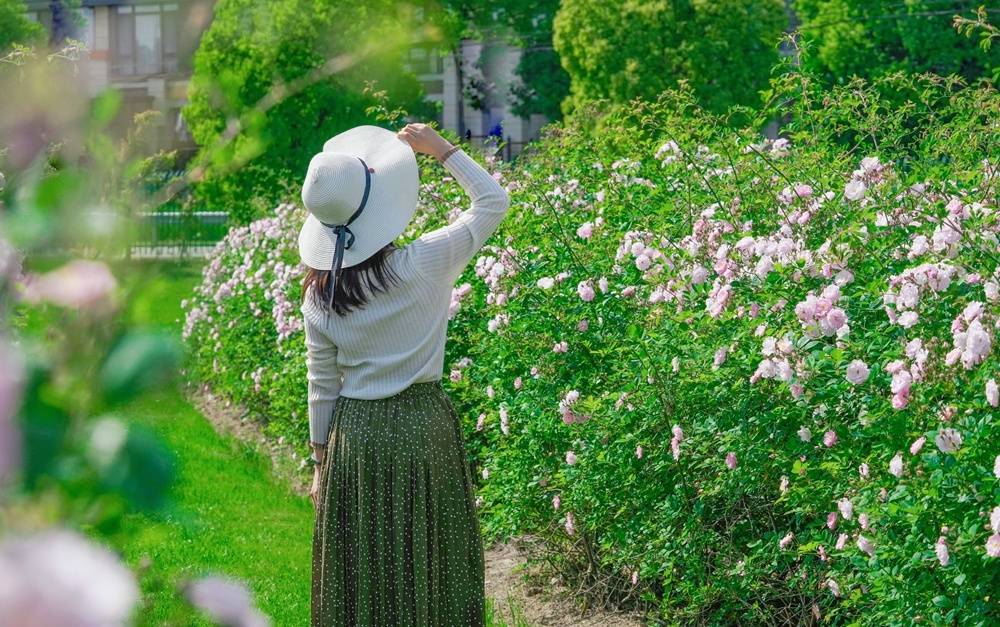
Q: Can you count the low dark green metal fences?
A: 1